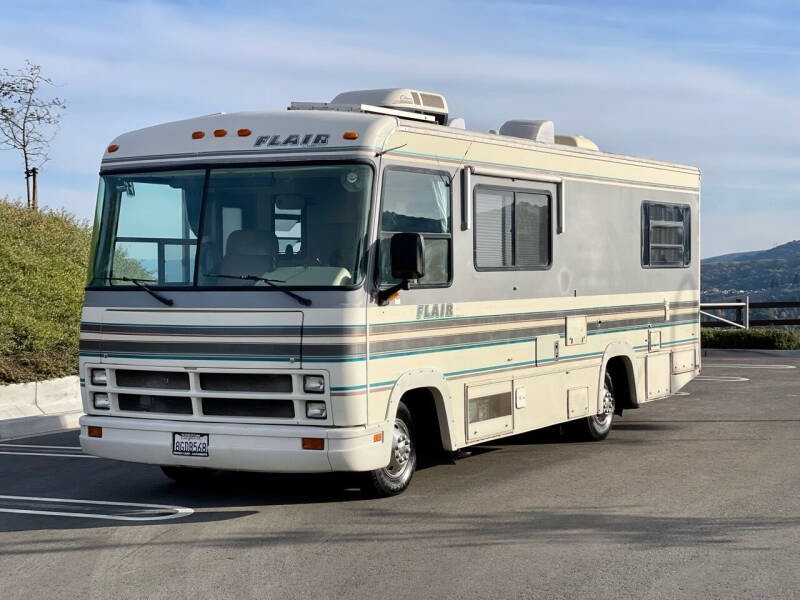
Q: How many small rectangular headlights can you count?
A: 4